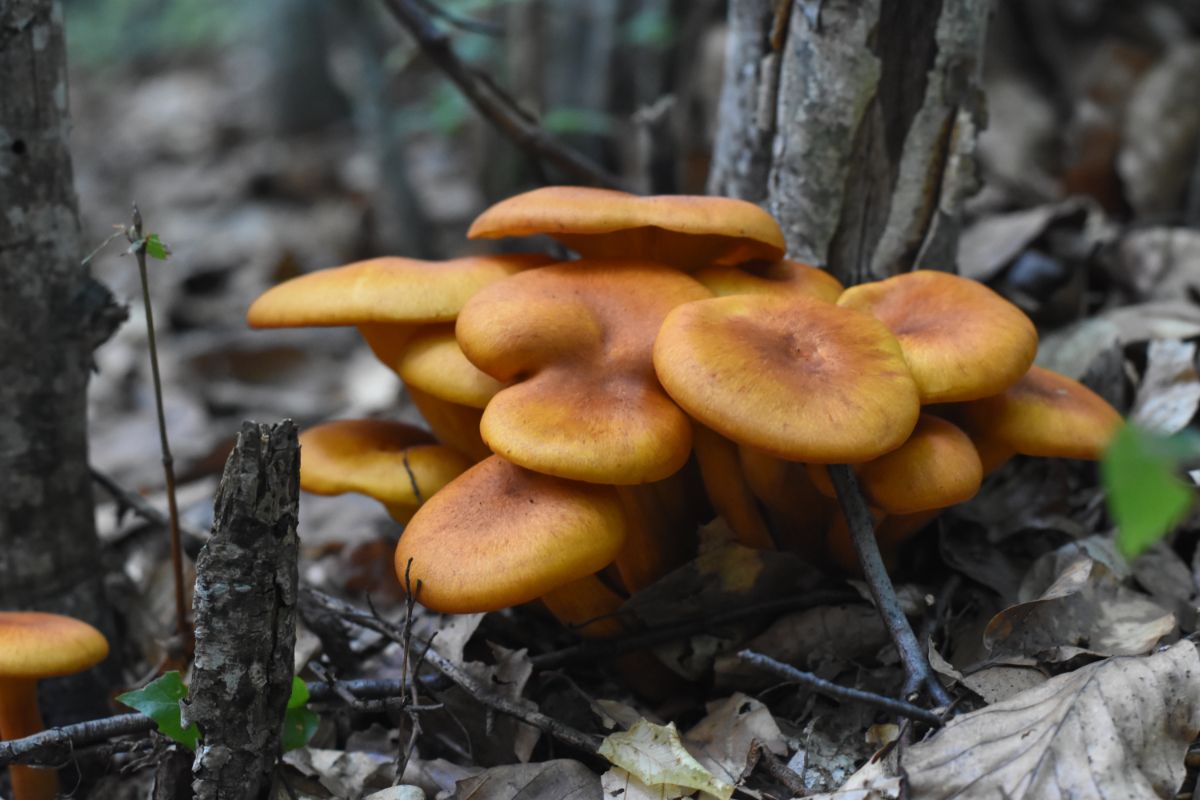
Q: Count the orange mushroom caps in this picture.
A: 12